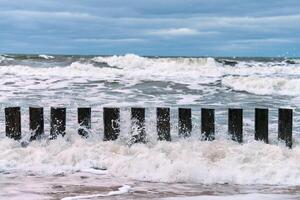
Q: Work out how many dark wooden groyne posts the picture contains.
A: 12